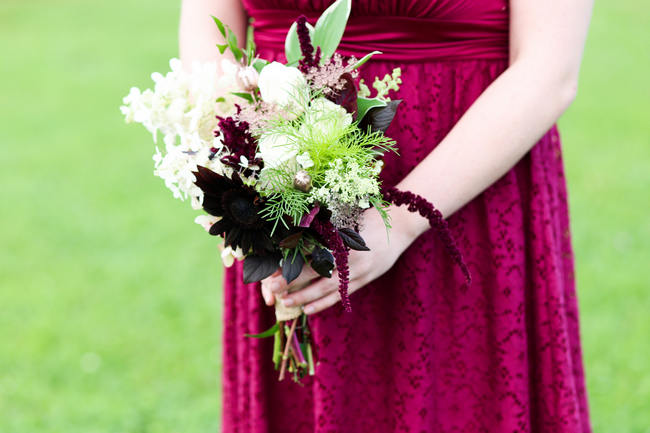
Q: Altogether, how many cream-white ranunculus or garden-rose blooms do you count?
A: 3